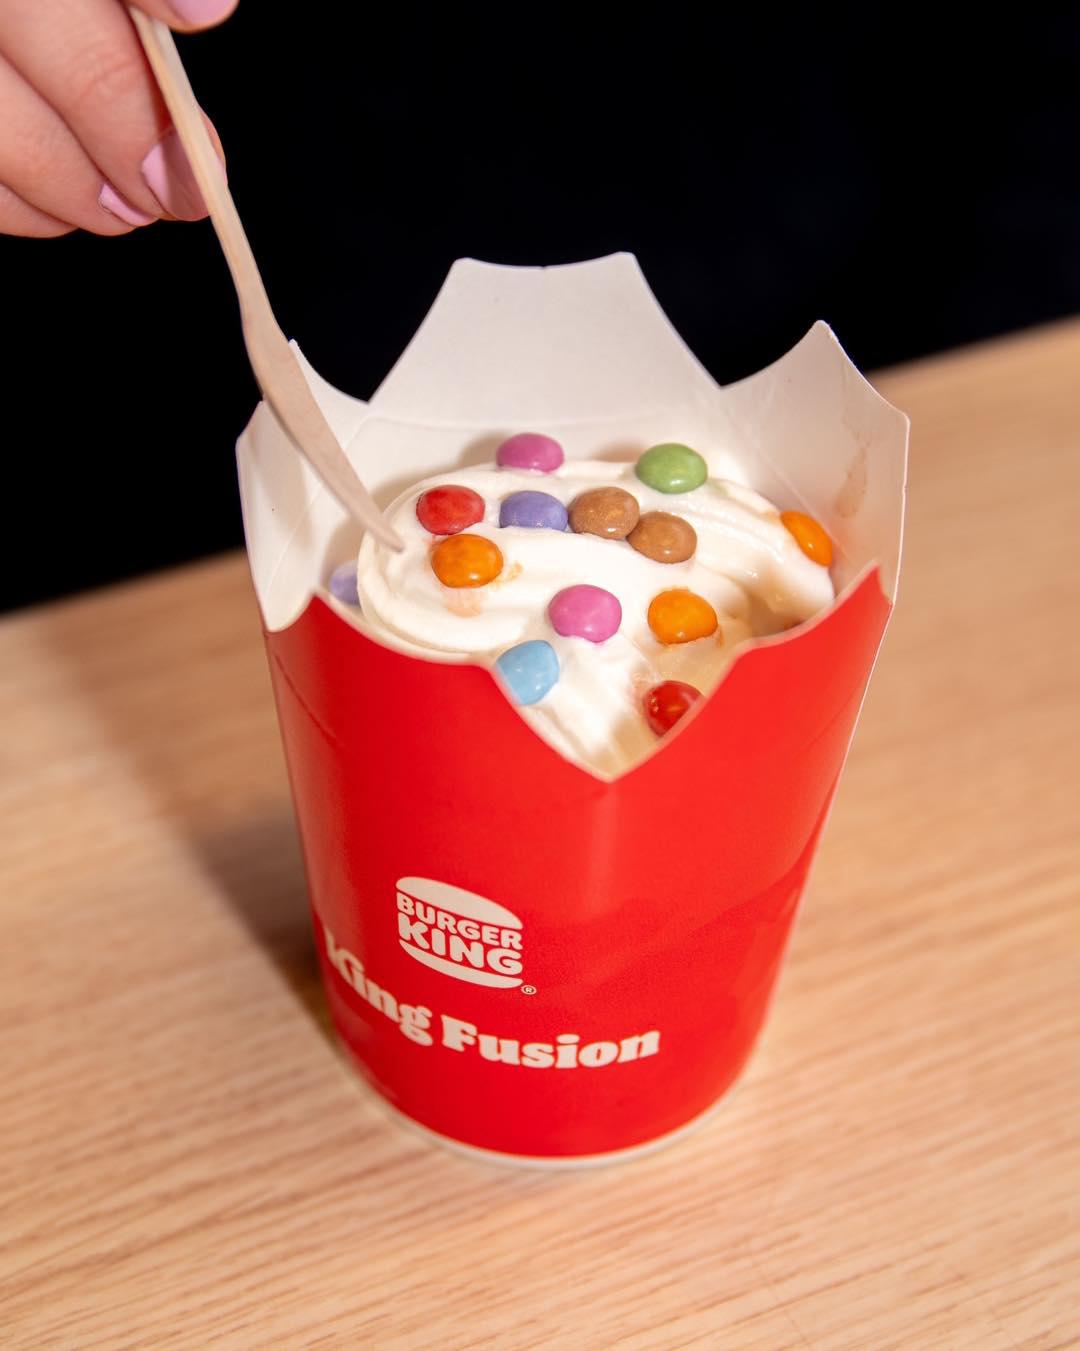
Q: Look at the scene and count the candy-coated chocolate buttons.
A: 13